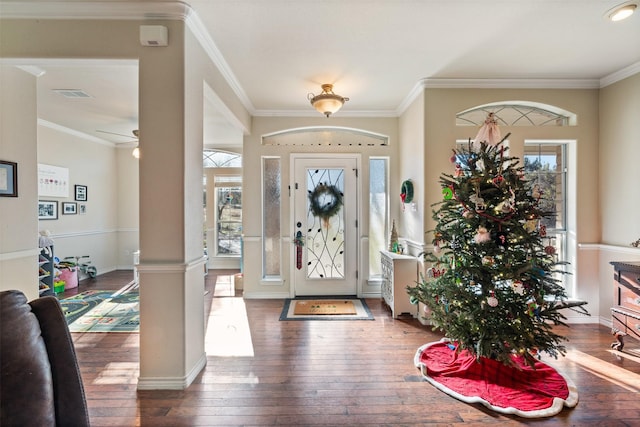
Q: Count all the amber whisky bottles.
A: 0